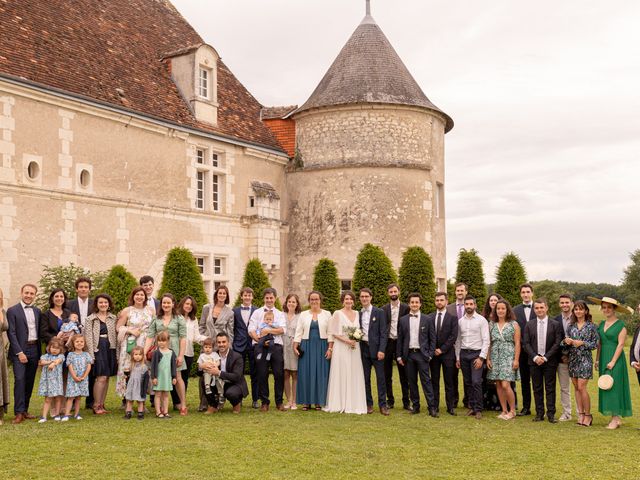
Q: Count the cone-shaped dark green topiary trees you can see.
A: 8